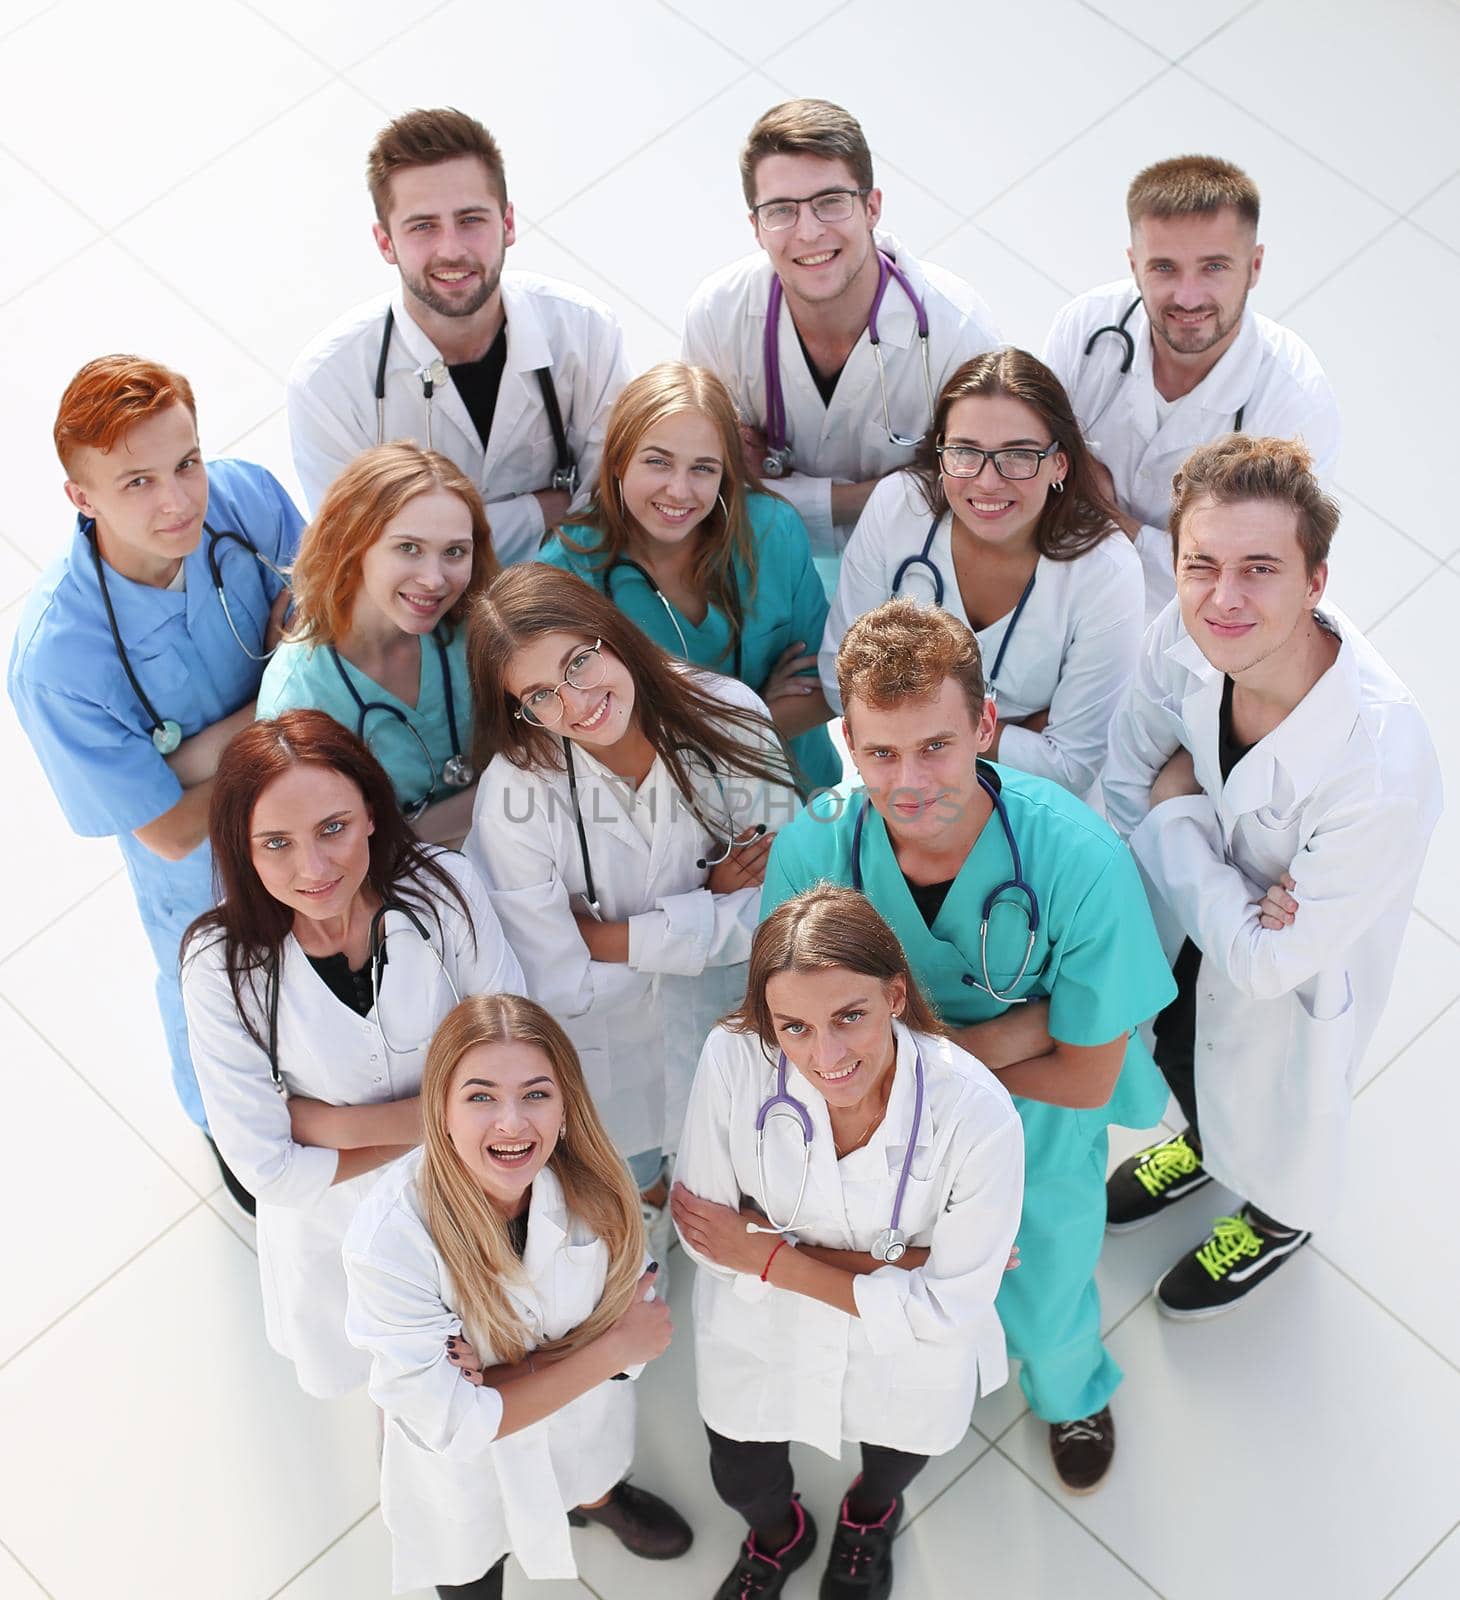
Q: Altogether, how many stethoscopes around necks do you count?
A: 11